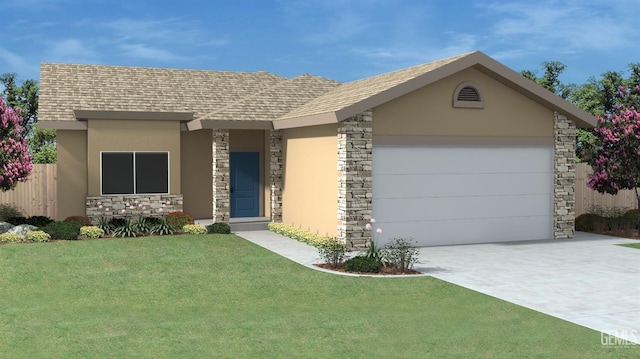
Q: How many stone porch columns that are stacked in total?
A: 2